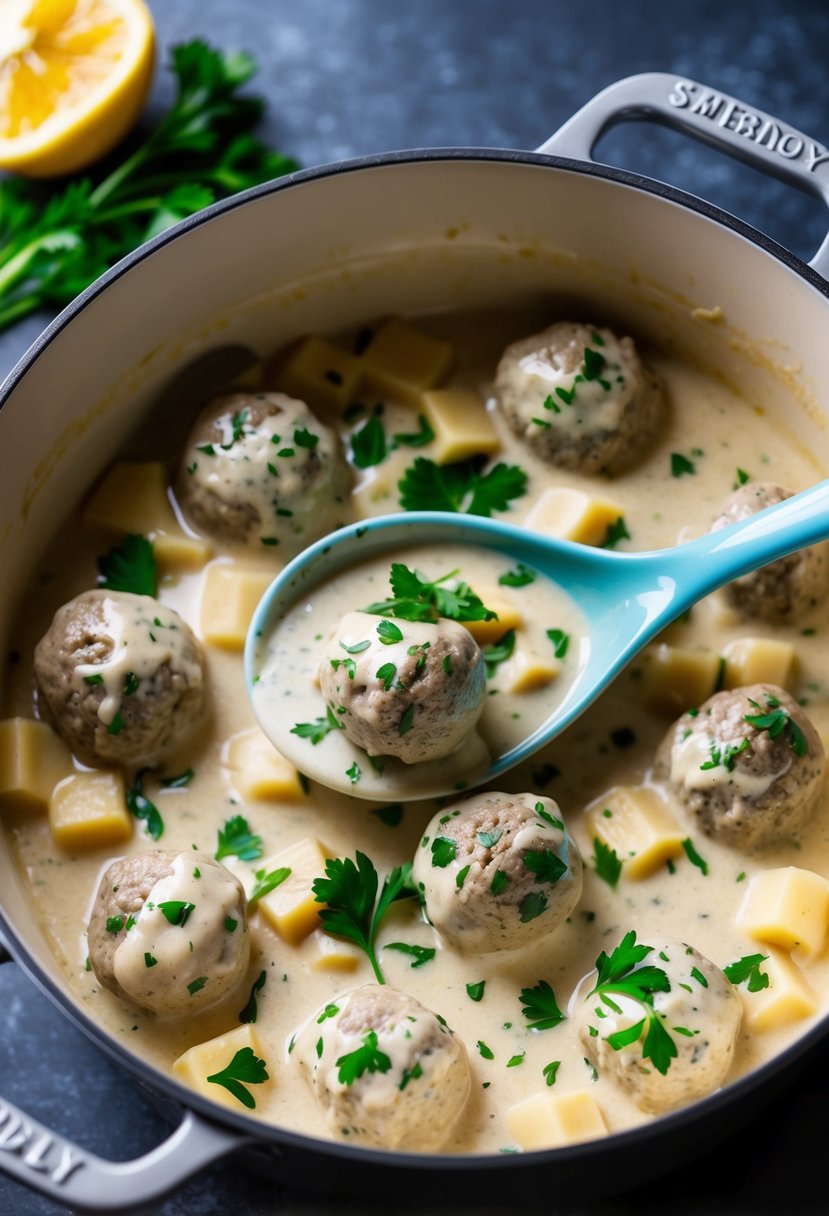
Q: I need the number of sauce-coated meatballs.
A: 10